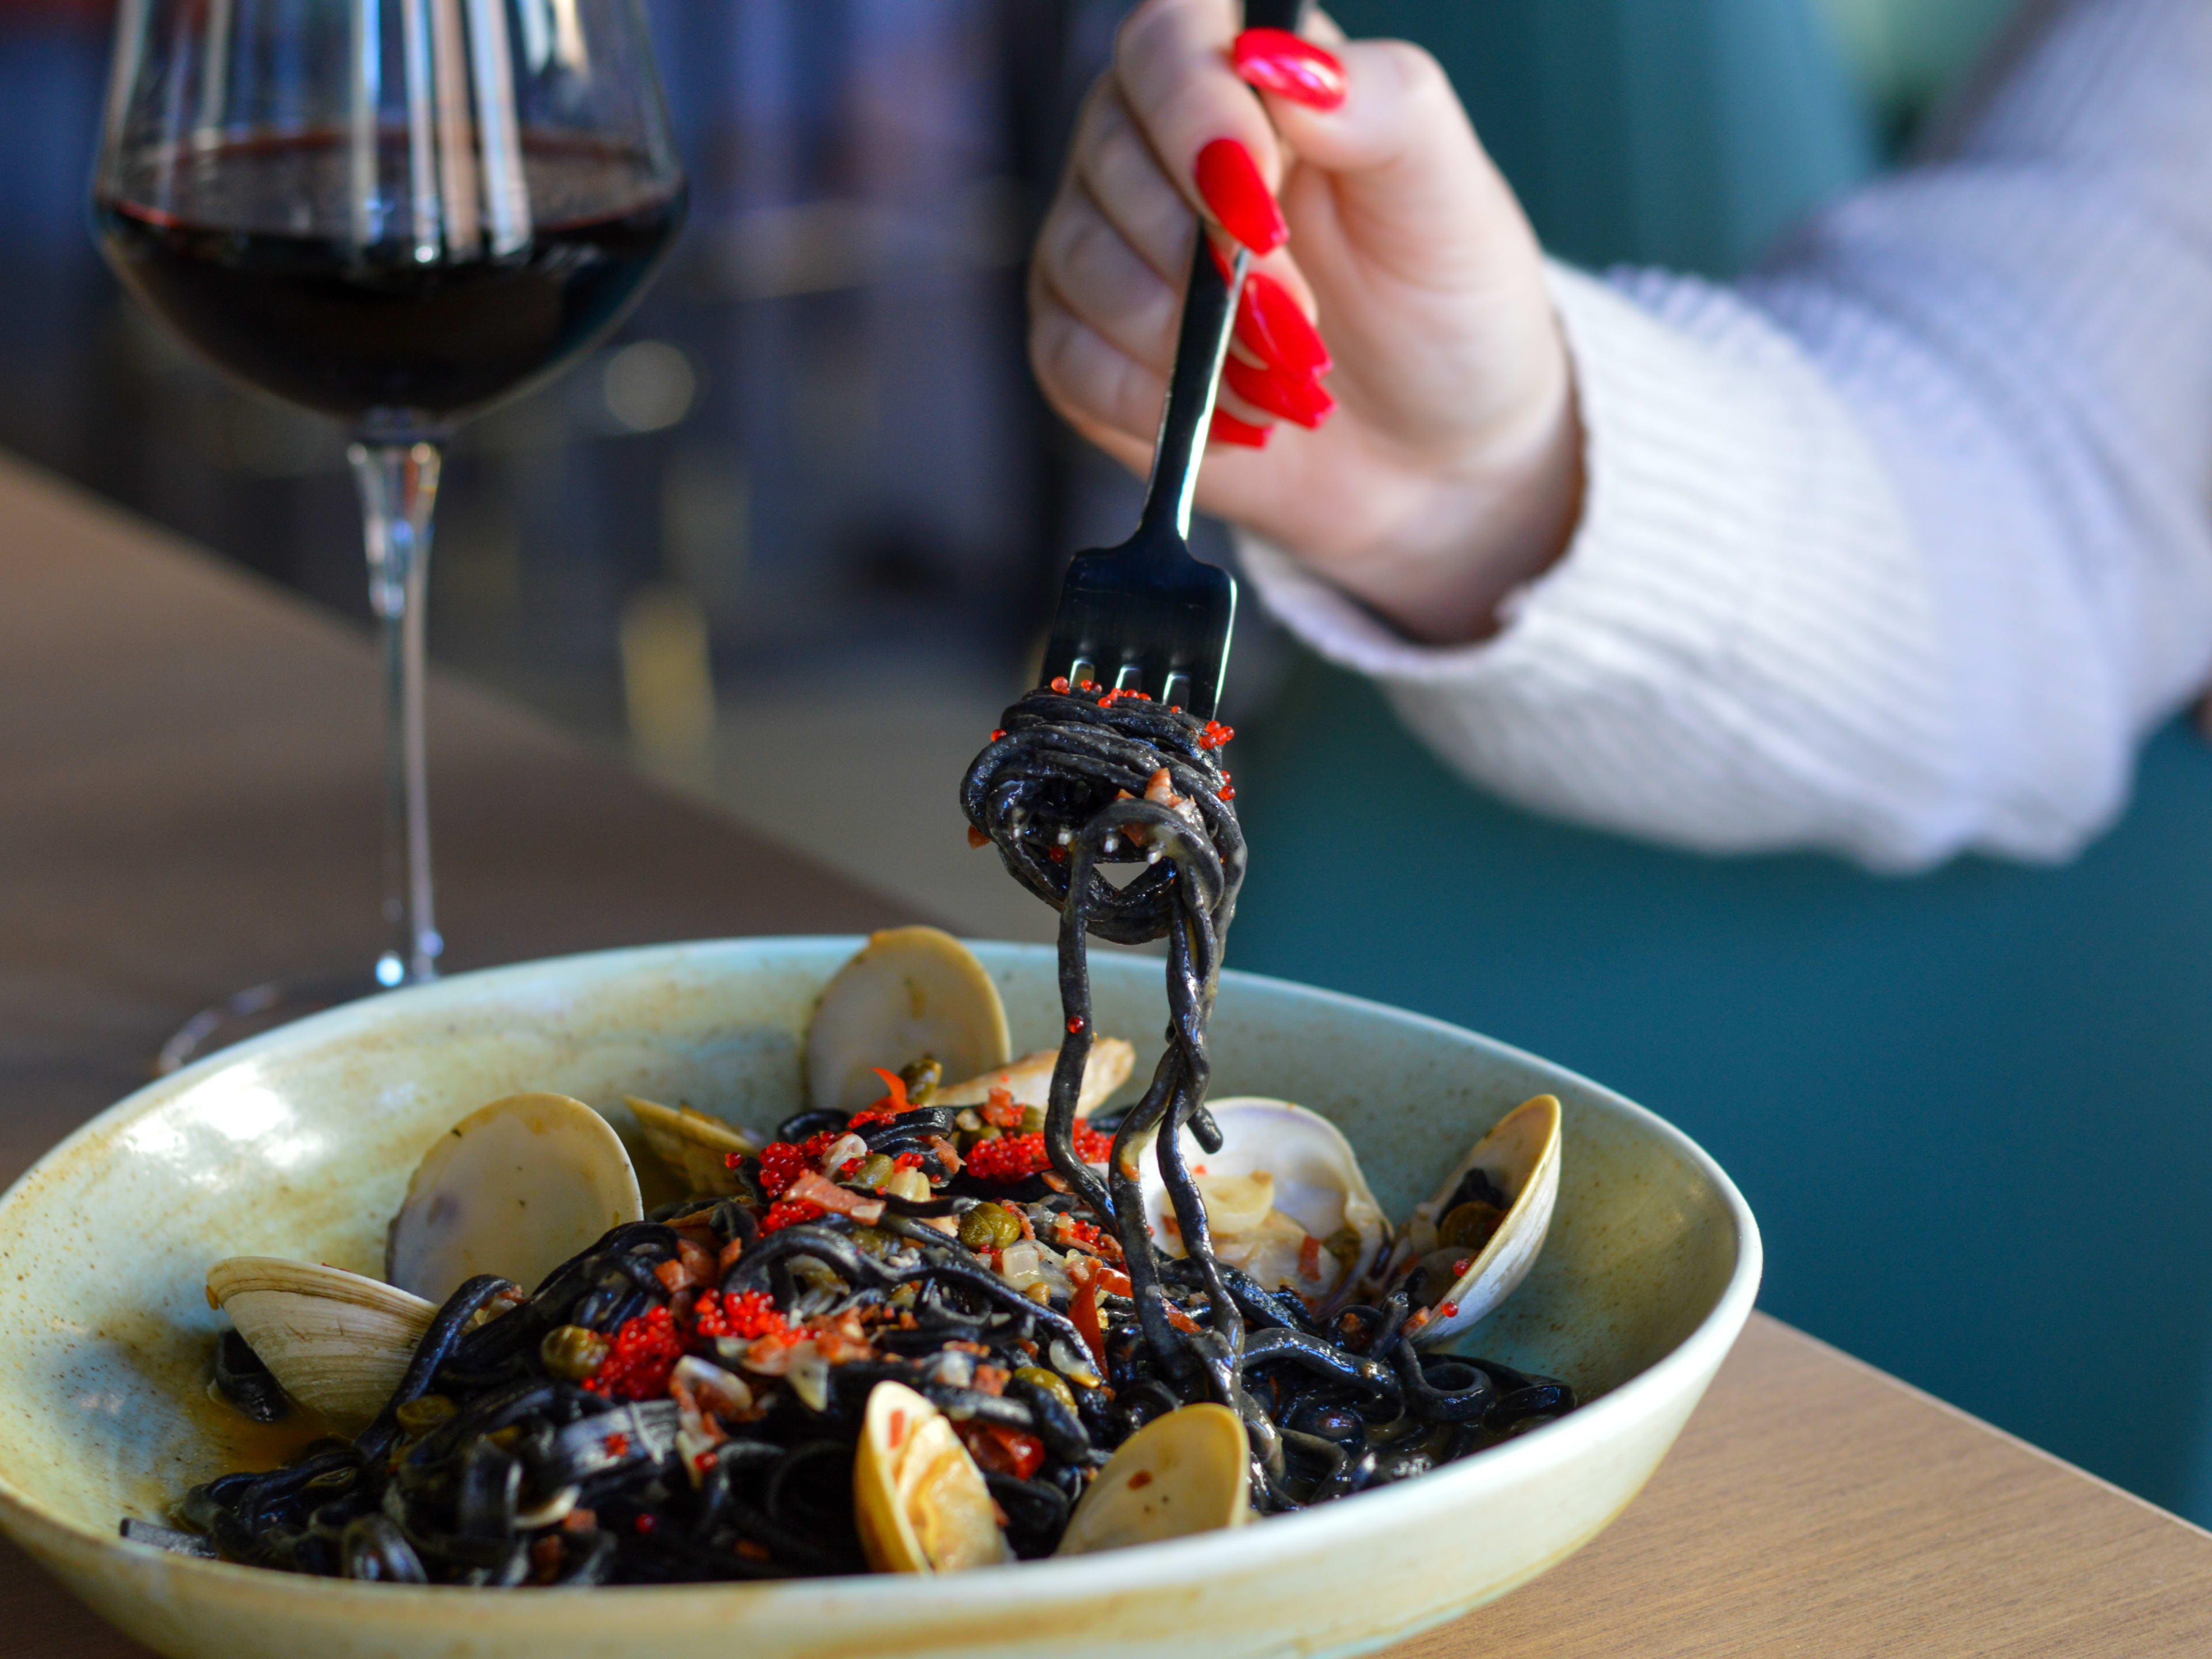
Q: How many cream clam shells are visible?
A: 8